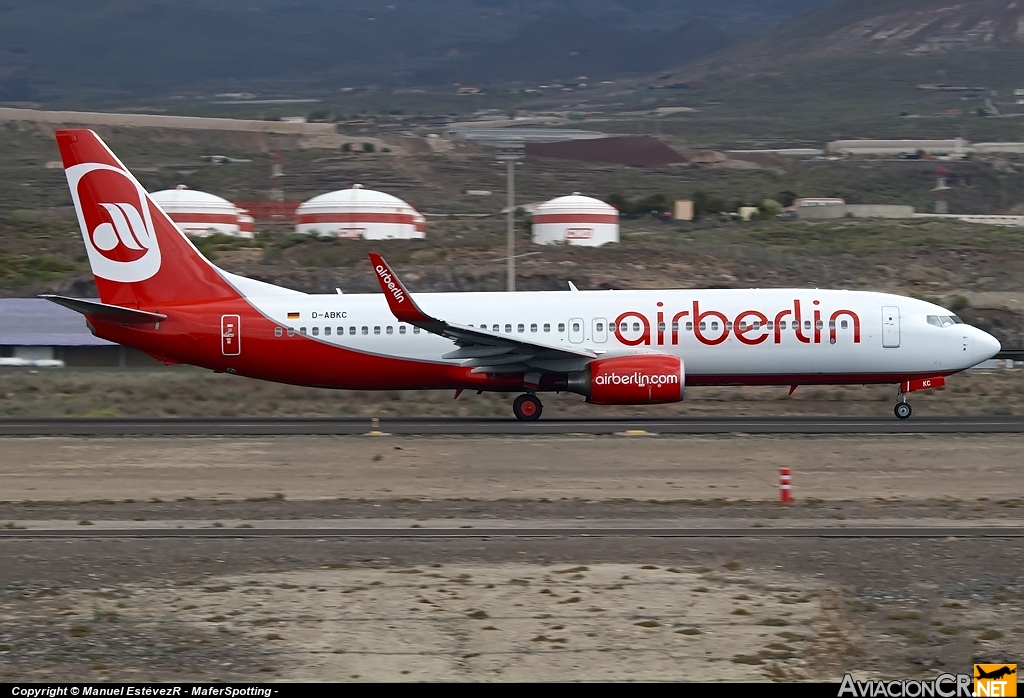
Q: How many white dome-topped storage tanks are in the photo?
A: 3